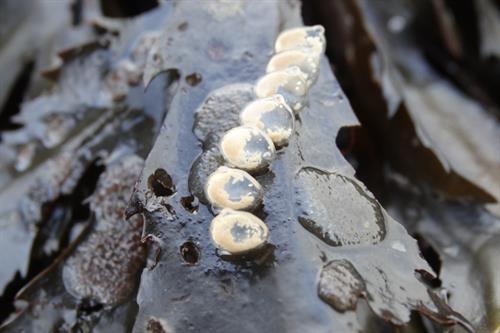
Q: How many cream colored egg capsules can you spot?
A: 7